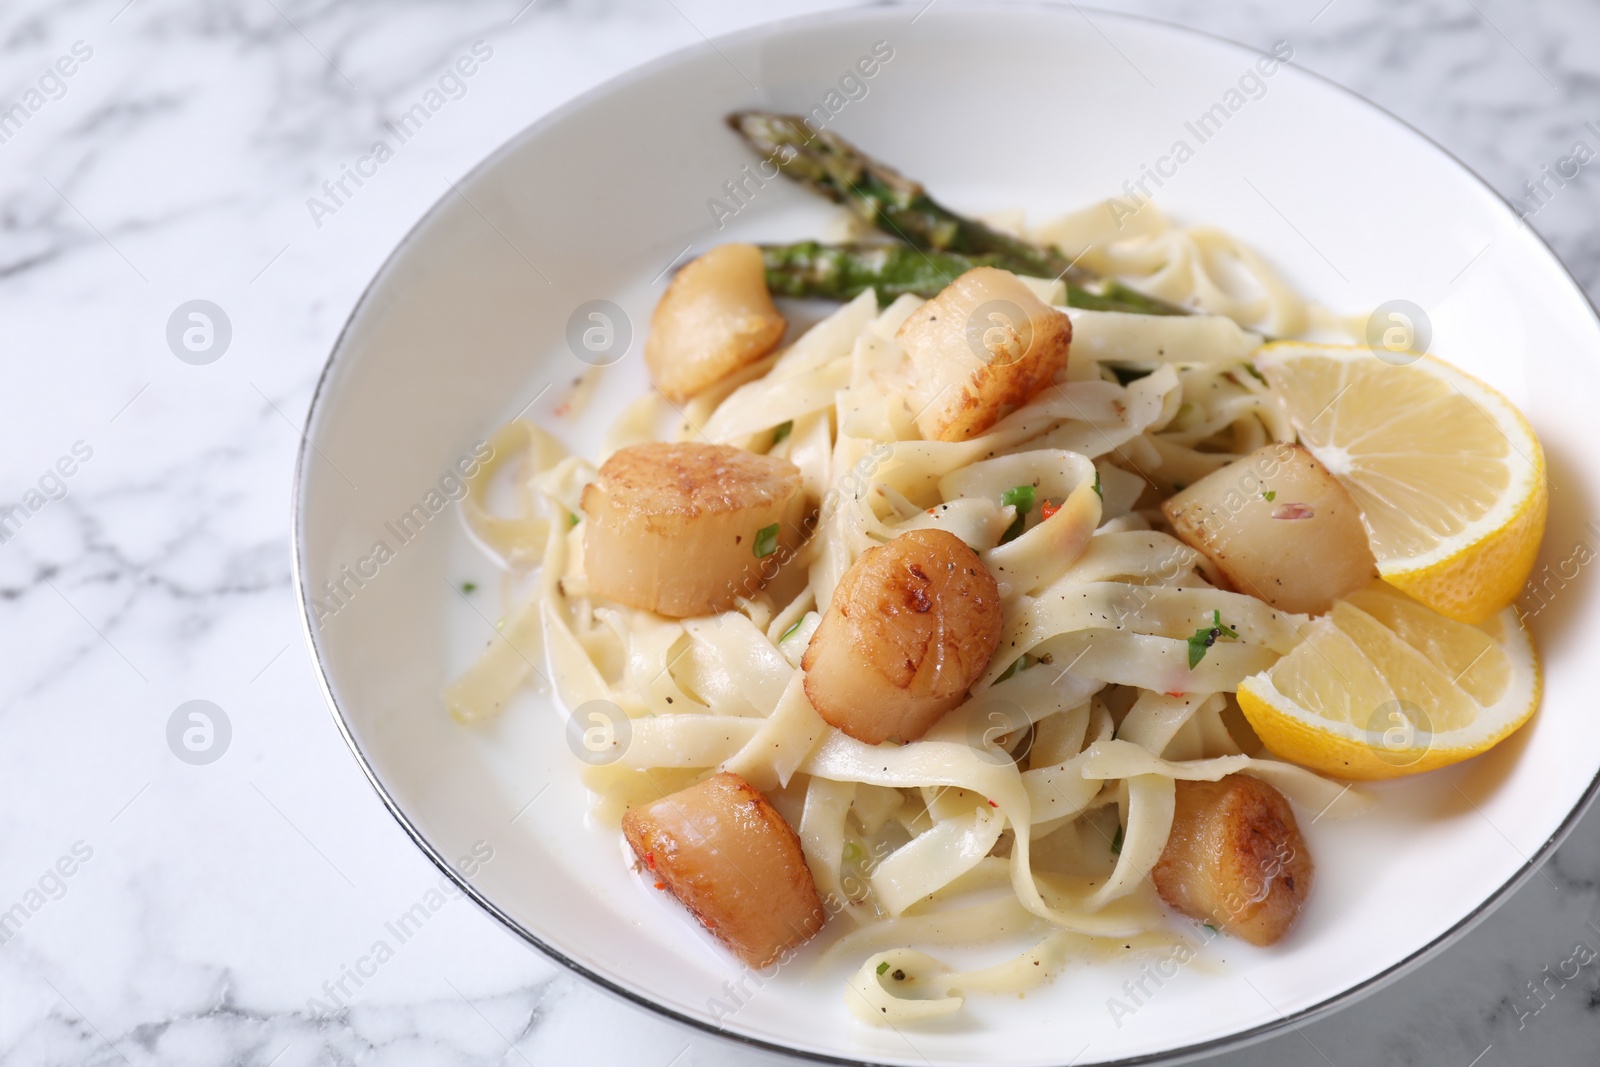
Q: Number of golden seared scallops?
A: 7